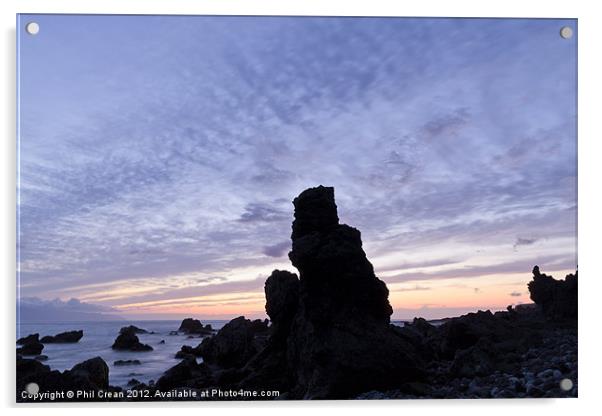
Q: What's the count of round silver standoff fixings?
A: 4